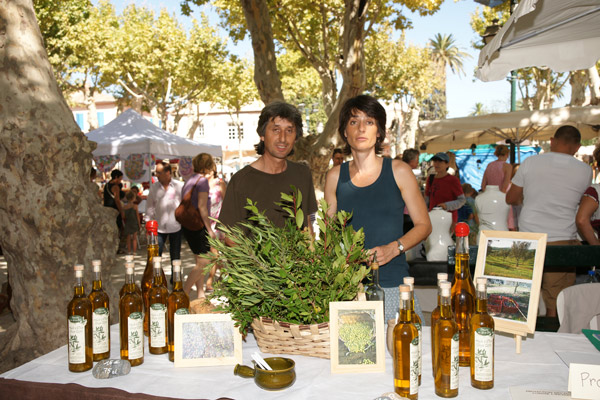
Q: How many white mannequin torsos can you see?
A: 2